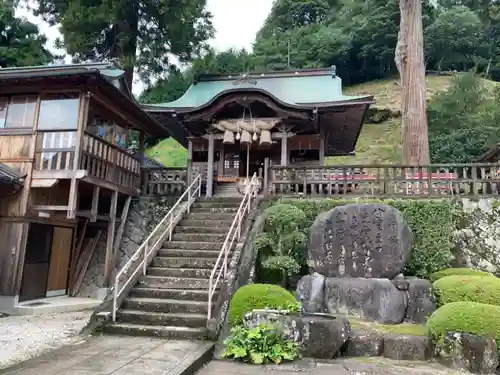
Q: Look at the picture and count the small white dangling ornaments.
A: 2